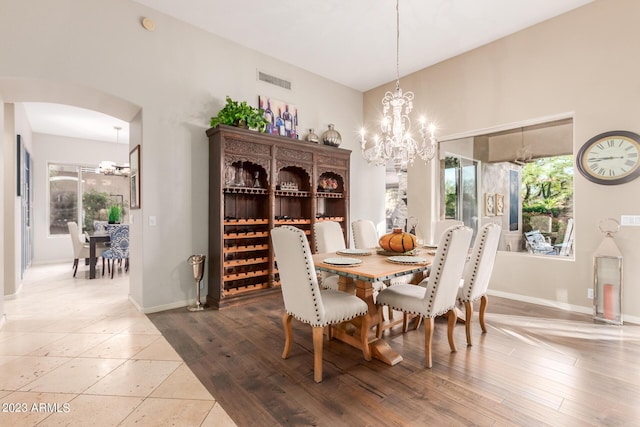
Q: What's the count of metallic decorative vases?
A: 2